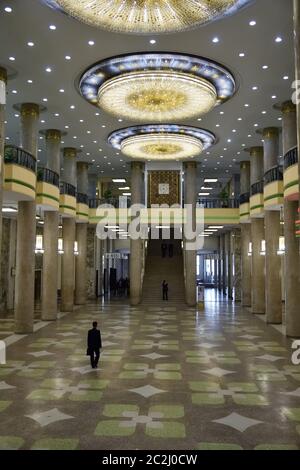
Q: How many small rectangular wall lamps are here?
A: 6